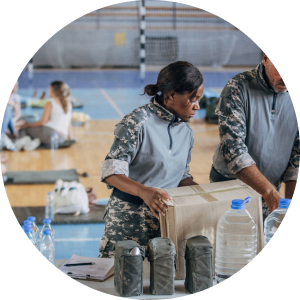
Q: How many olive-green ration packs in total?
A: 3